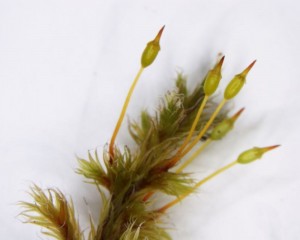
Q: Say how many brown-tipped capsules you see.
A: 5